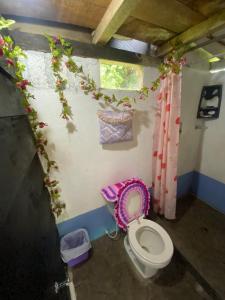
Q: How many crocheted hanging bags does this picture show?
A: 1